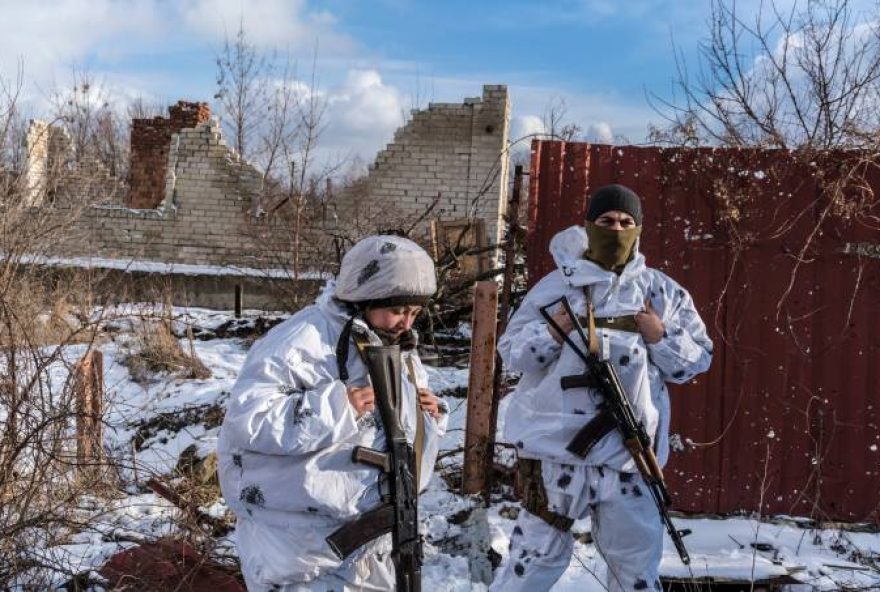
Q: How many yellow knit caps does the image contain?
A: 0